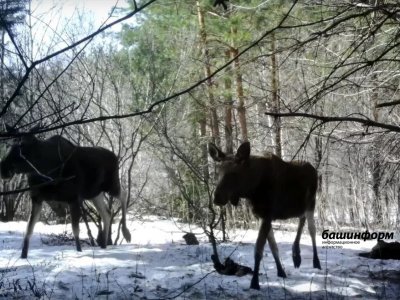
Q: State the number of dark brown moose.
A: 2